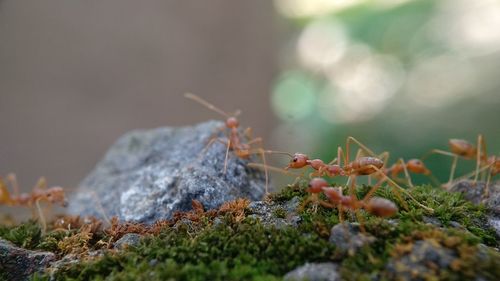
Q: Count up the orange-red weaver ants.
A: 6